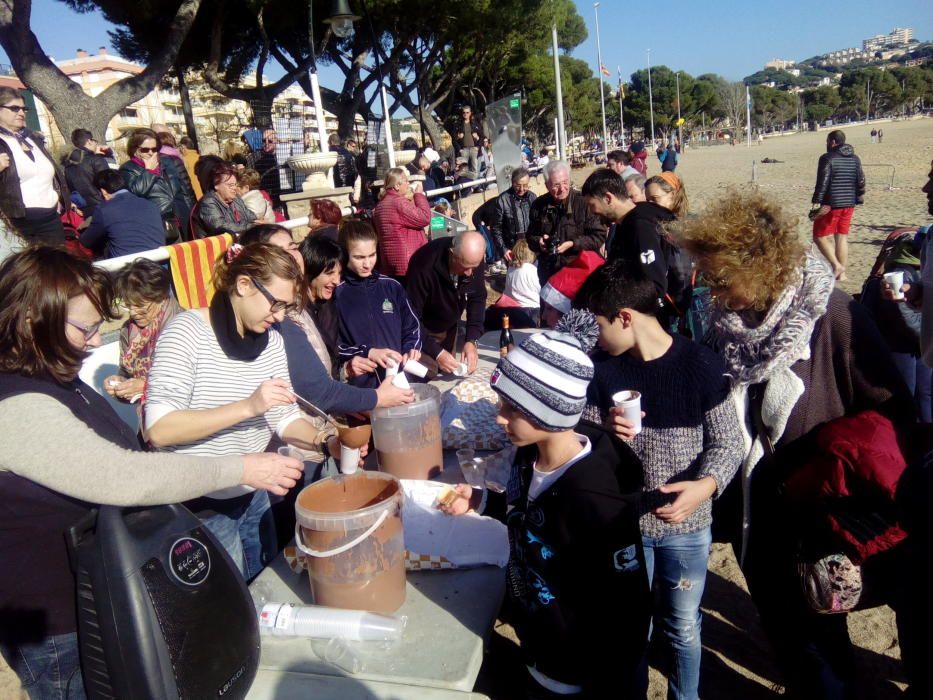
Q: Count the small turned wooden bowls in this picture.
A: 0